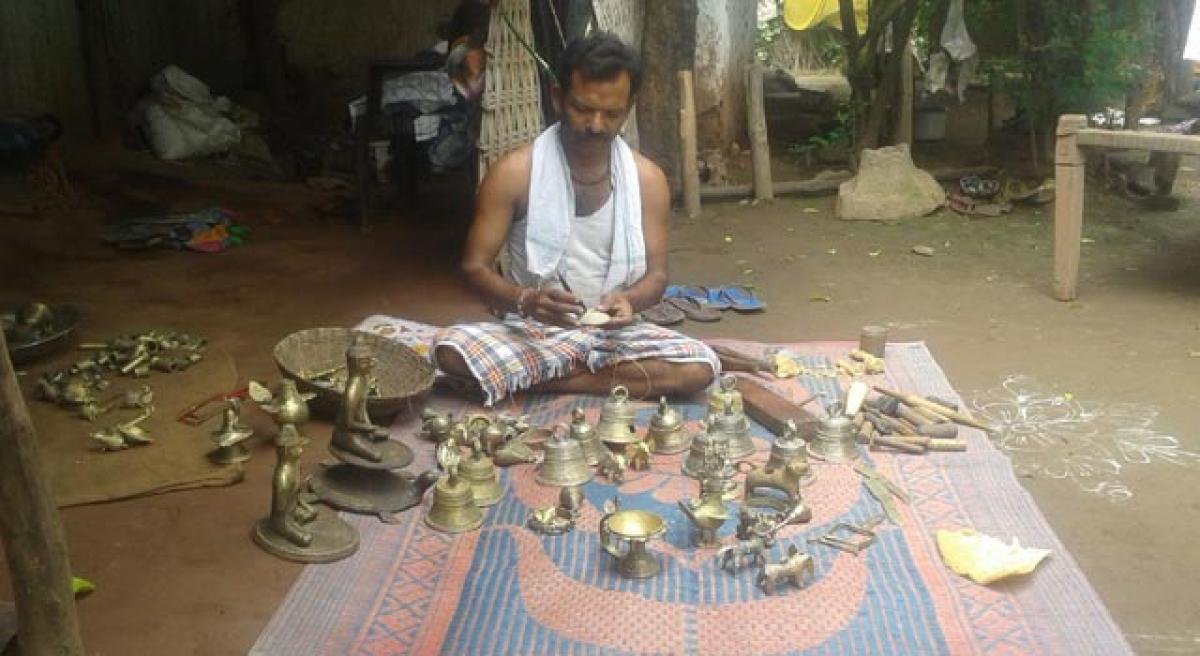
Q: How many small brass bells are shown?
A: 11